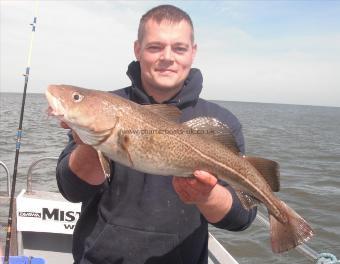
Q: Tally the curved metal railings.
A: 2